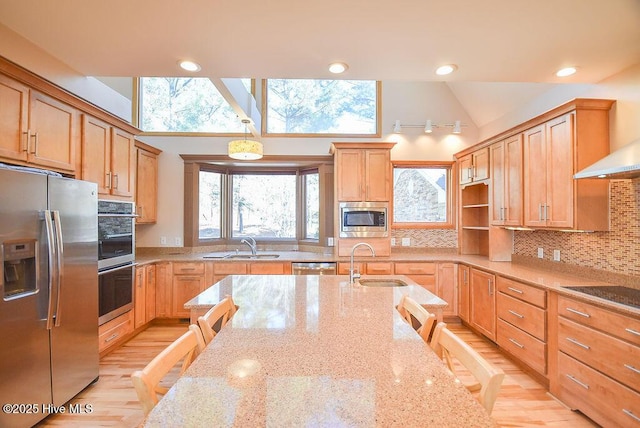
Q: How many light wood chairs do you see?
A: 4